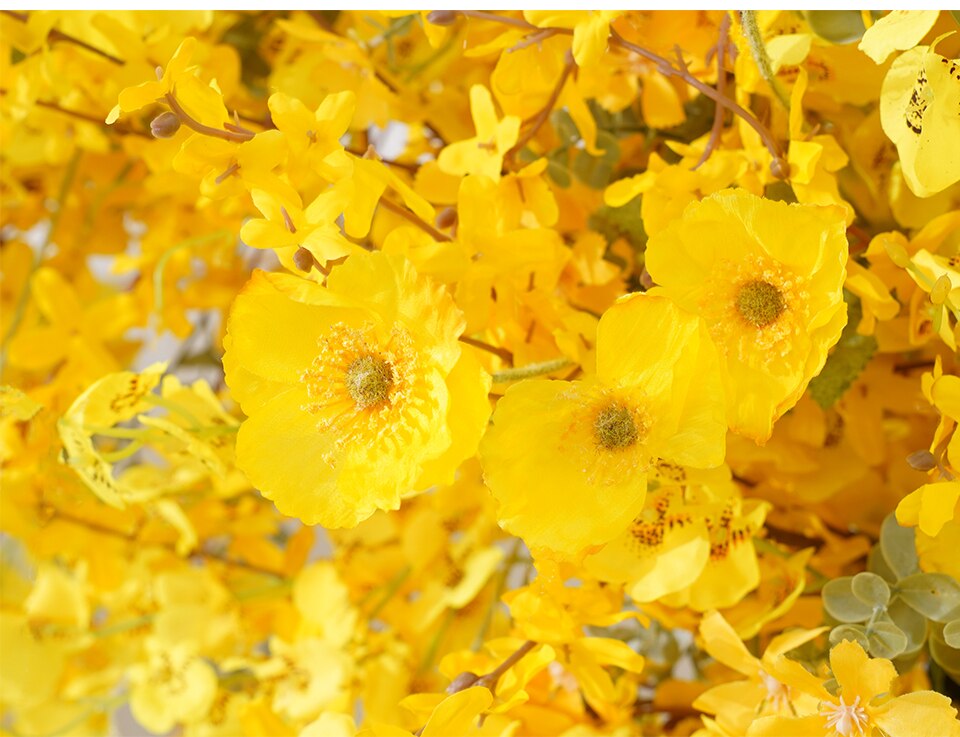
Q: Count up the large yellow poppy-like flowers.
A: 3